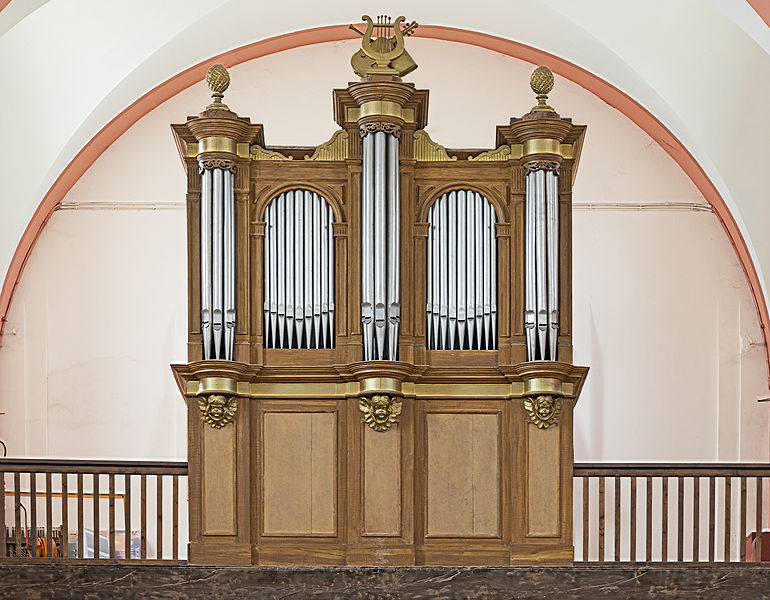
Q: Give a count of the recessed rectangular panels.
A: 5